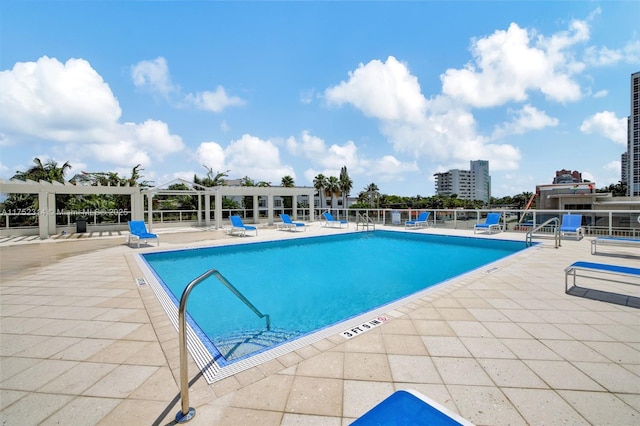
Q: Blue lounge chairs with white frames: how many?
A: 10